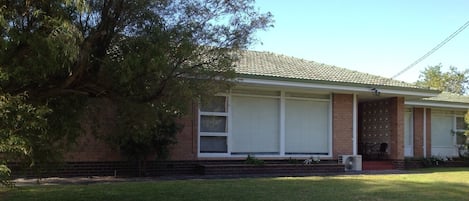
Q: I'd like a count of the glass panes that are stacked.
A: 3